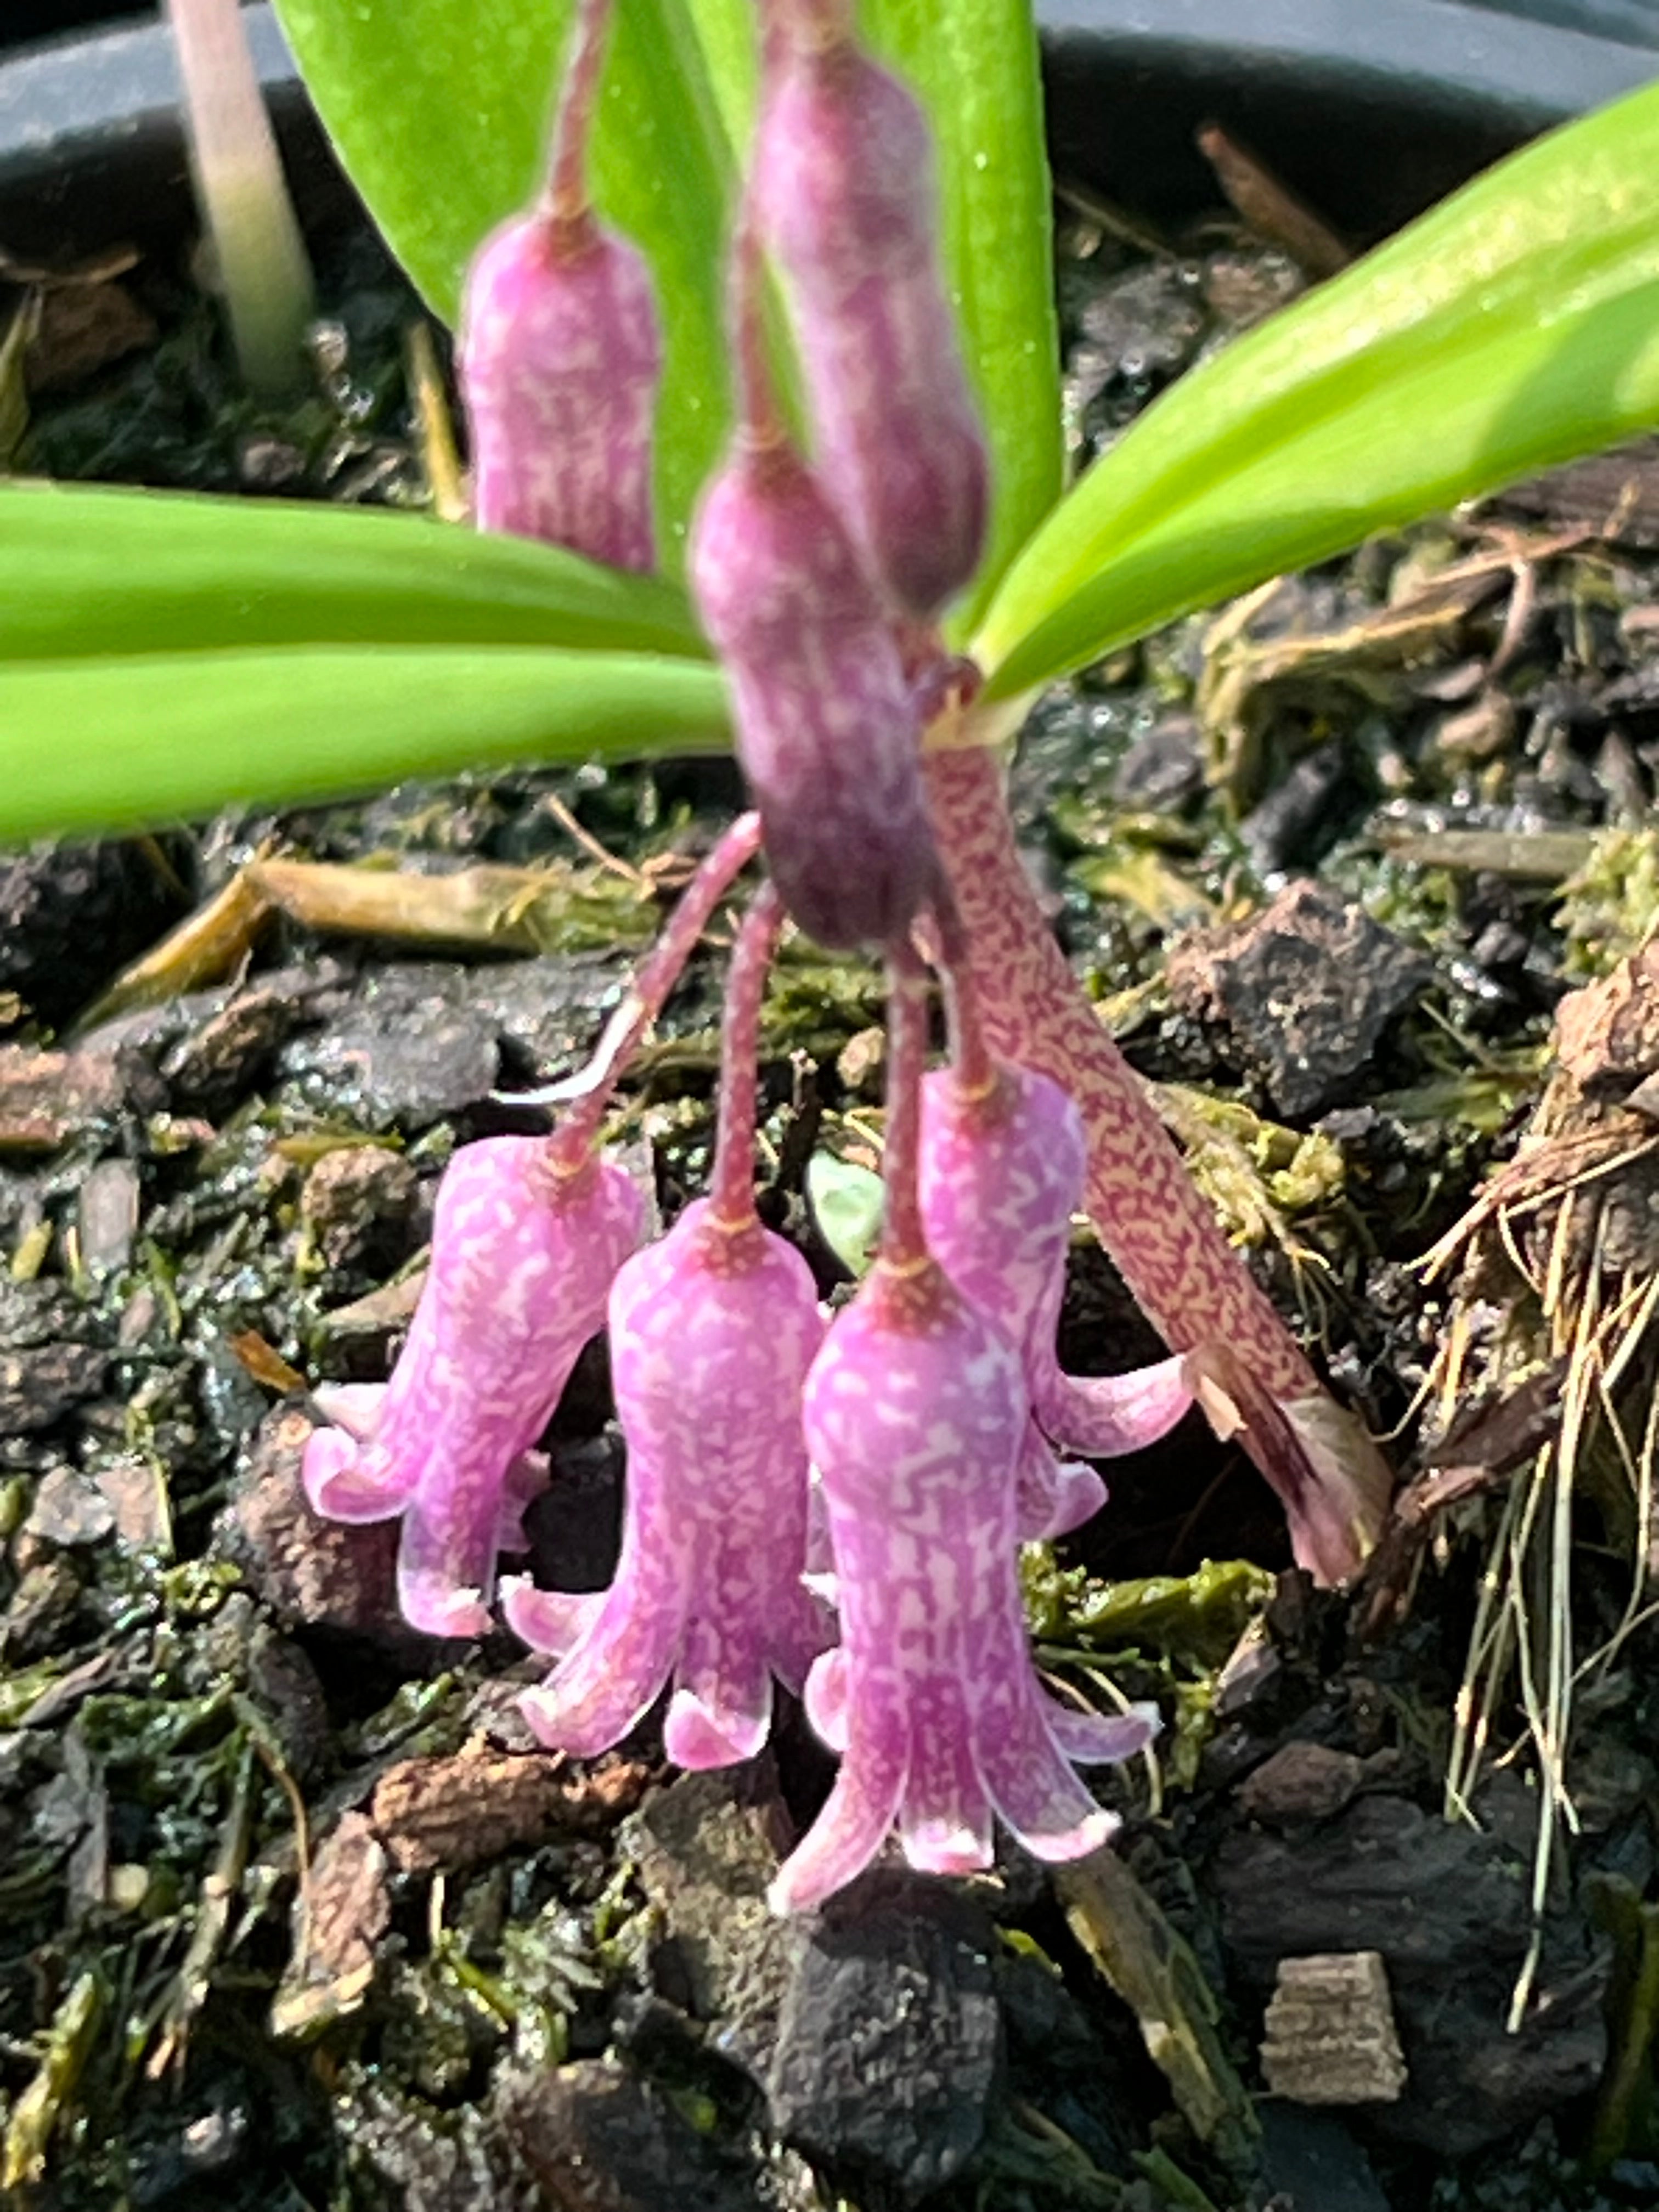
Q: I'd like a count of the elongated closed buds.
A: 3